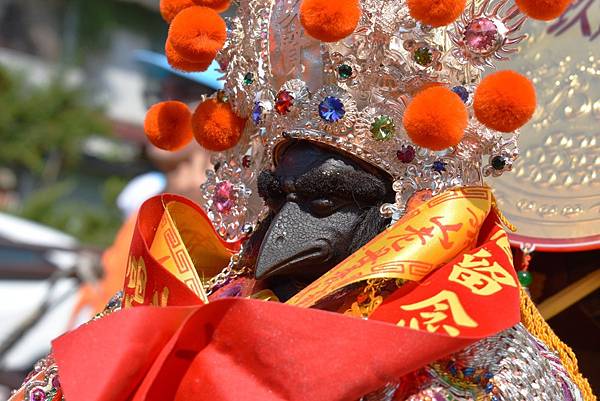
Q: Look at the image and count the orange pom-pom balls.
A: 11